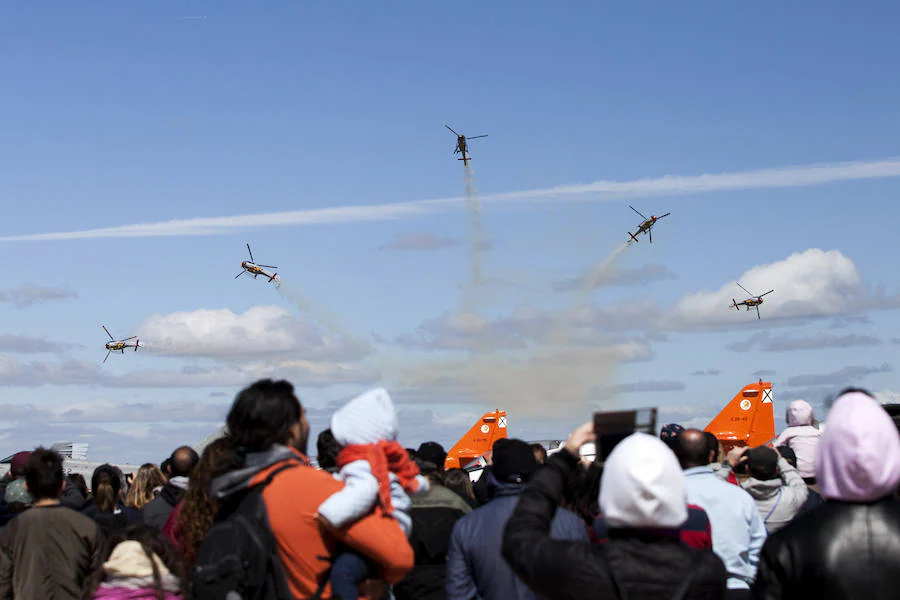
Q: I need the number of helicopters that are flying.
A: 5